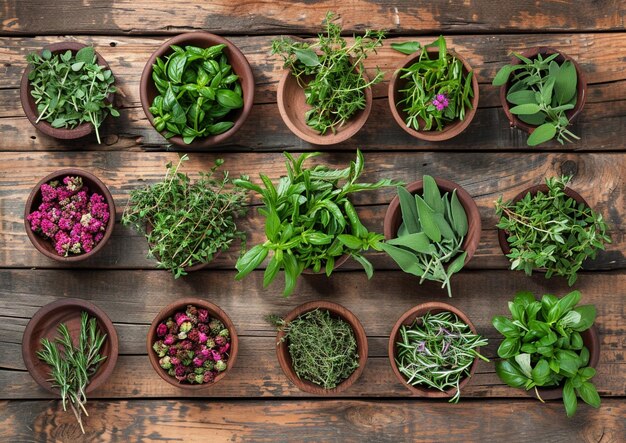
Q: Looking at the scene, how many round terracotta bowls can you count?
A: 15